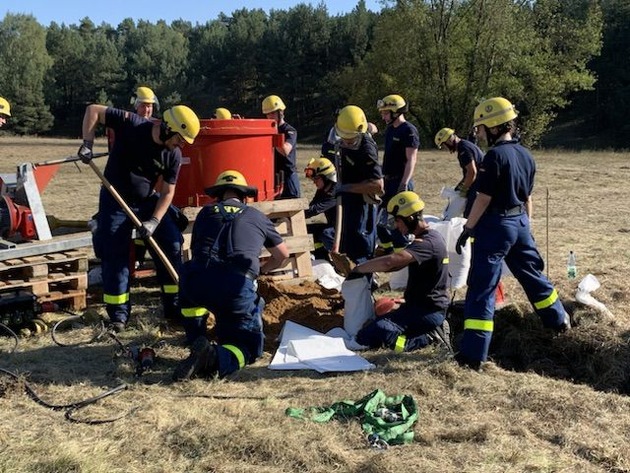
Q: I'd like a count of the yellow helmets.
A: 12